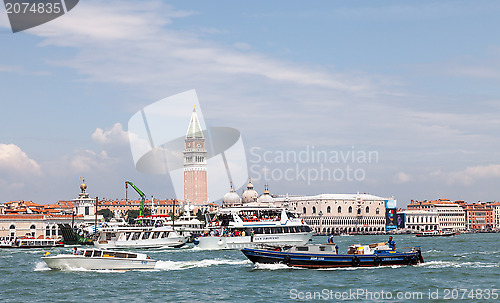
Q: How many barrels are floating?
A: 0